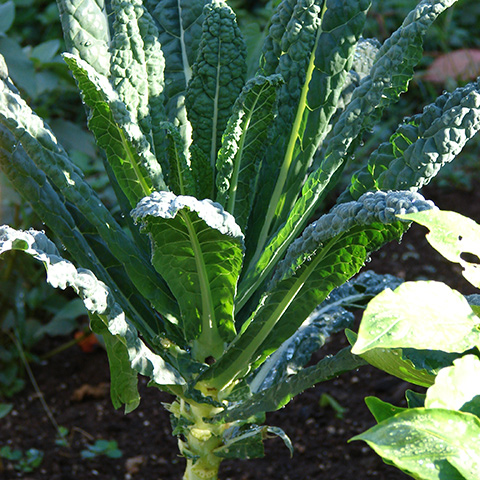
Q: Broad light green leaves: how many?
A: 4